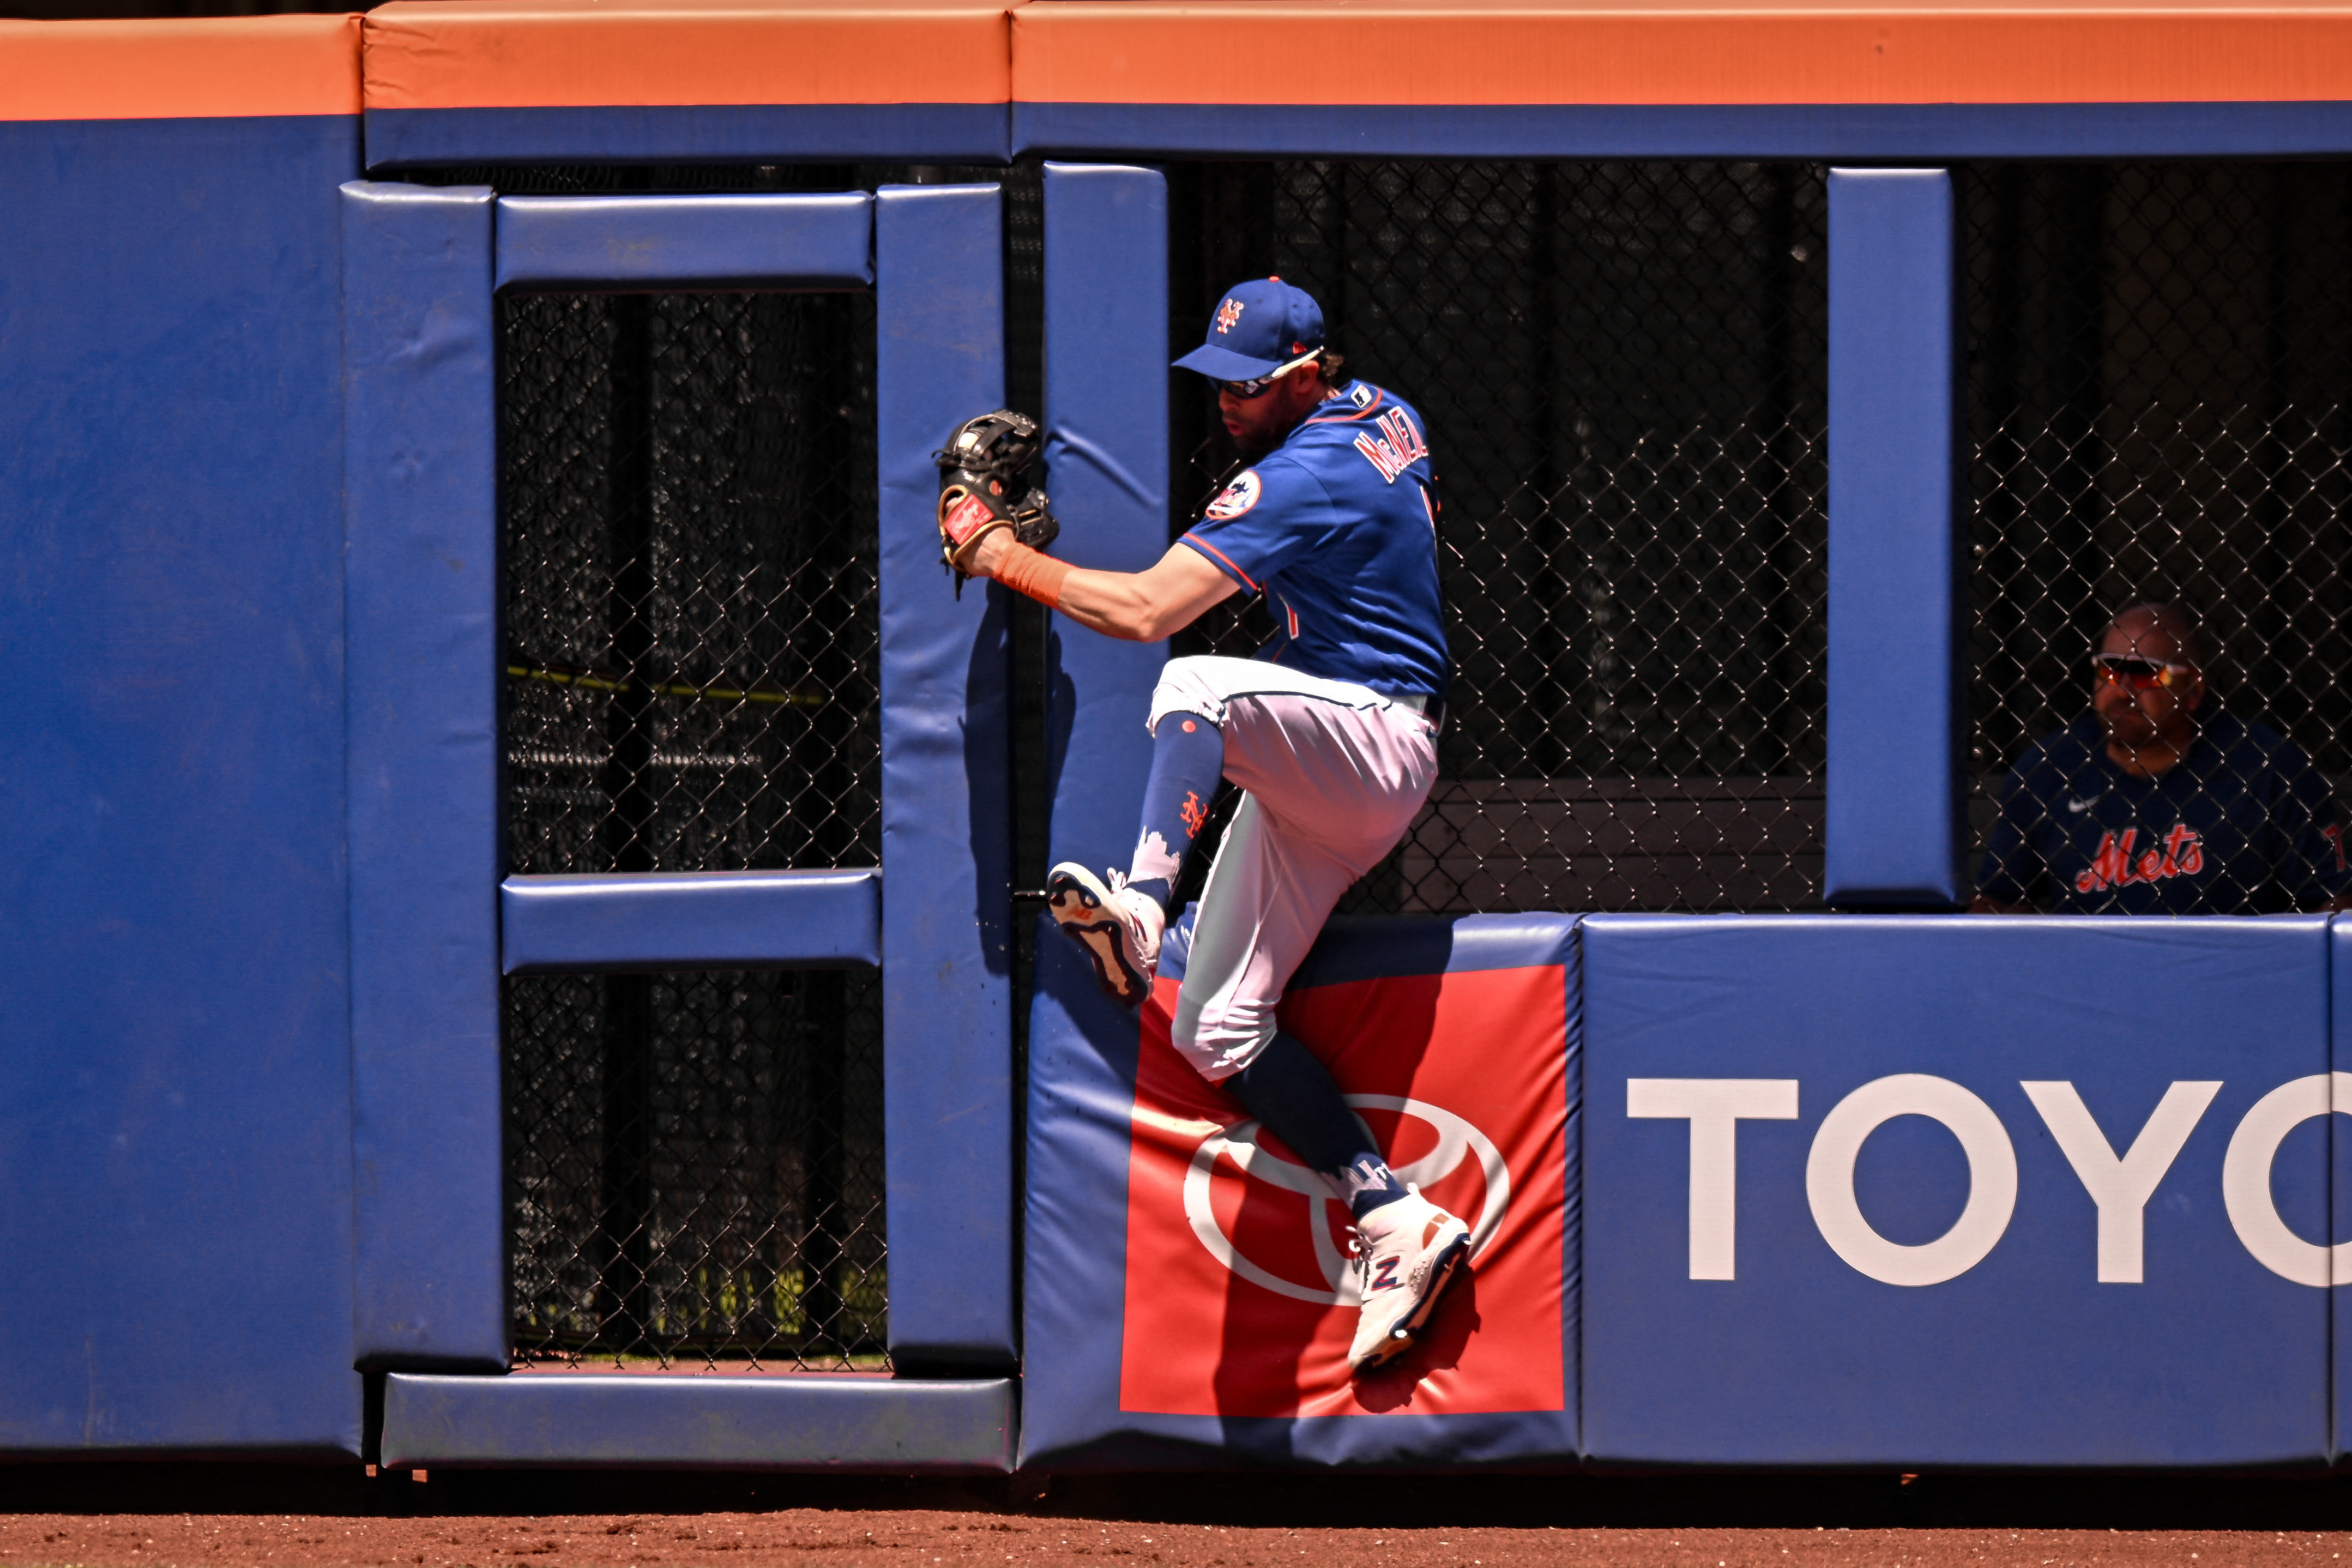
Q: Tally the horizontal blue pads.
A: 3